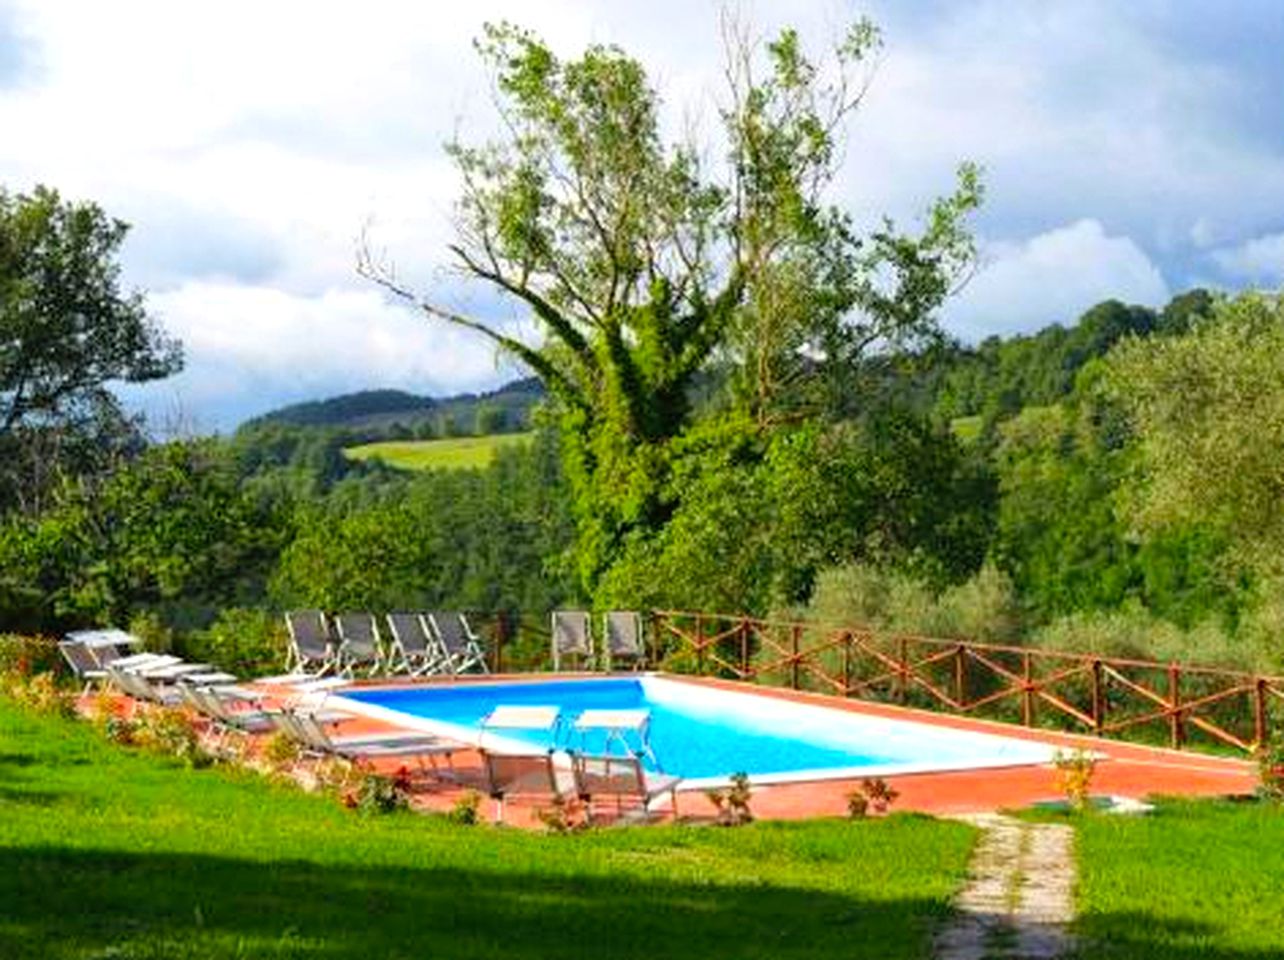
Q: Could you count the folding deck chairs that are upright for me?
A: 6